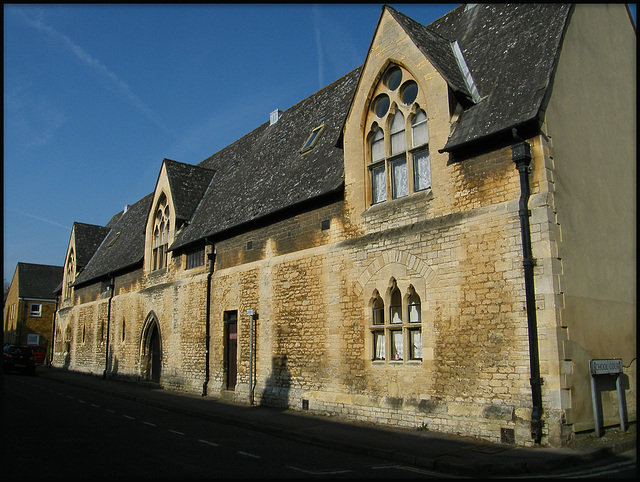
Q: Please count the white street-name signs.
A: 1